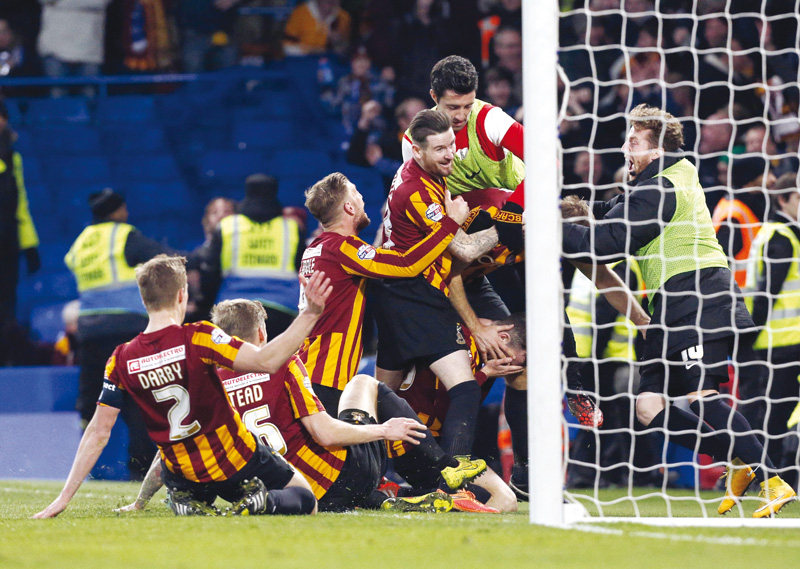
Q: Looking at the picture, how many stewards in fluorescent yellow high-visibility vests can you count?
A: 5